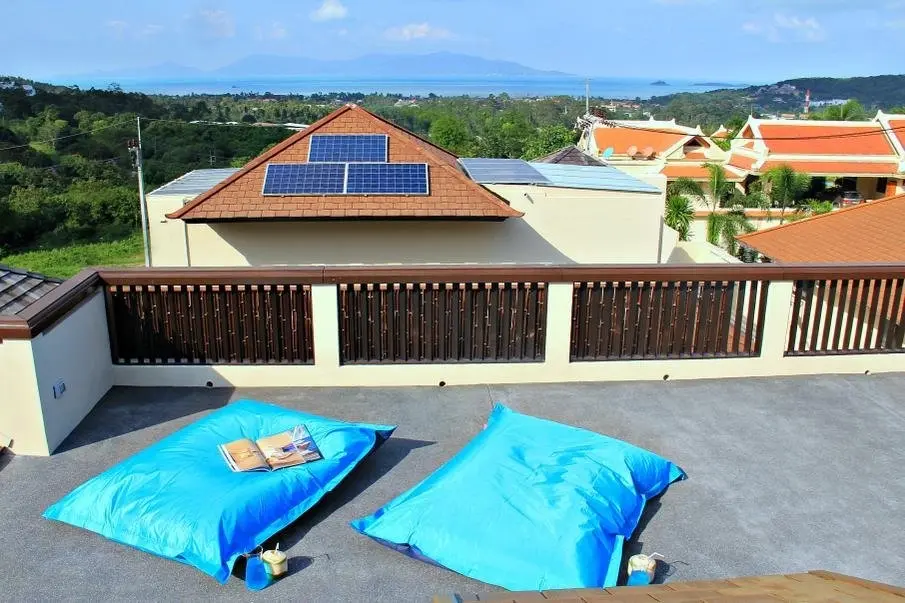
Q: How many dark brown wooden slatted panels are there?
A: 4